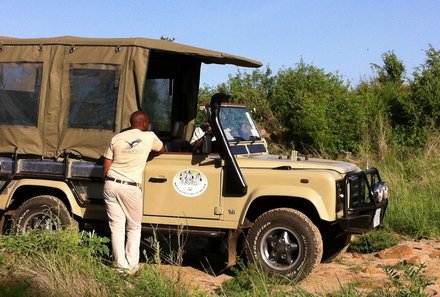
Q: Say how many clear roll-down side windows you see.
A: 2